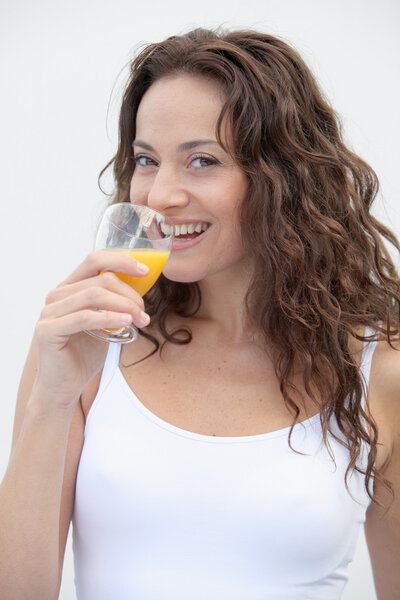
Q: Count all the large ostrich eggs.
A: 0